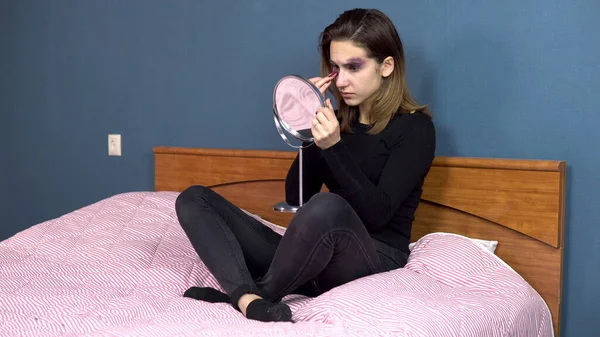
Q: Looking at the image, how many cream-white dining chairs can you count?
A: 0